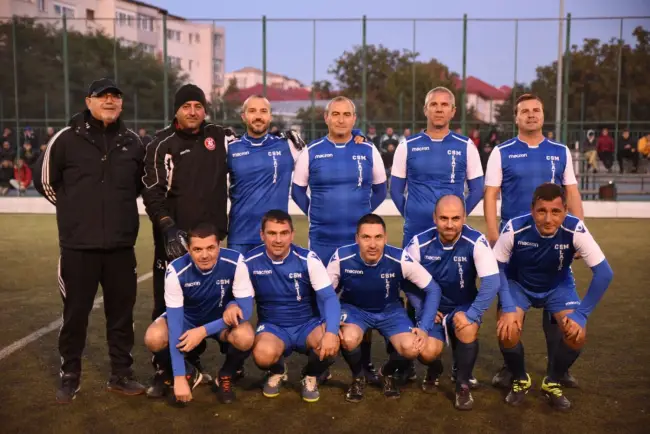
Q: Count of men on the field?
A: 11